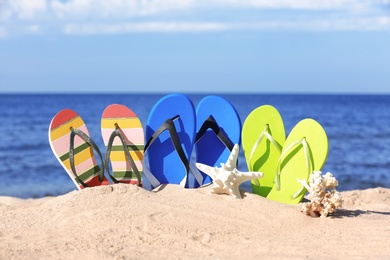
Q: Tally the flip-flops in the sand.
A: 6